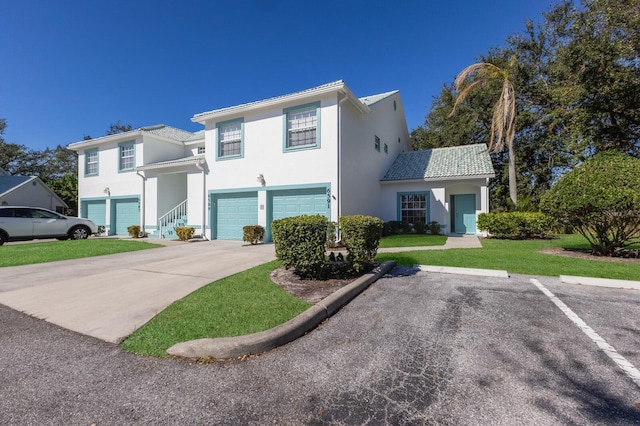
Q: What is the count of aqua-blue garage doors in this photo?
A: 4